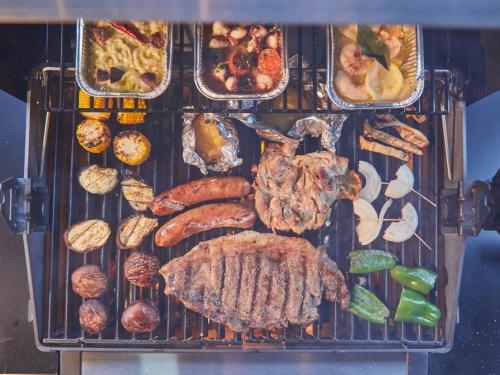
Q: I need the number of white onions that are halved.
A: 4